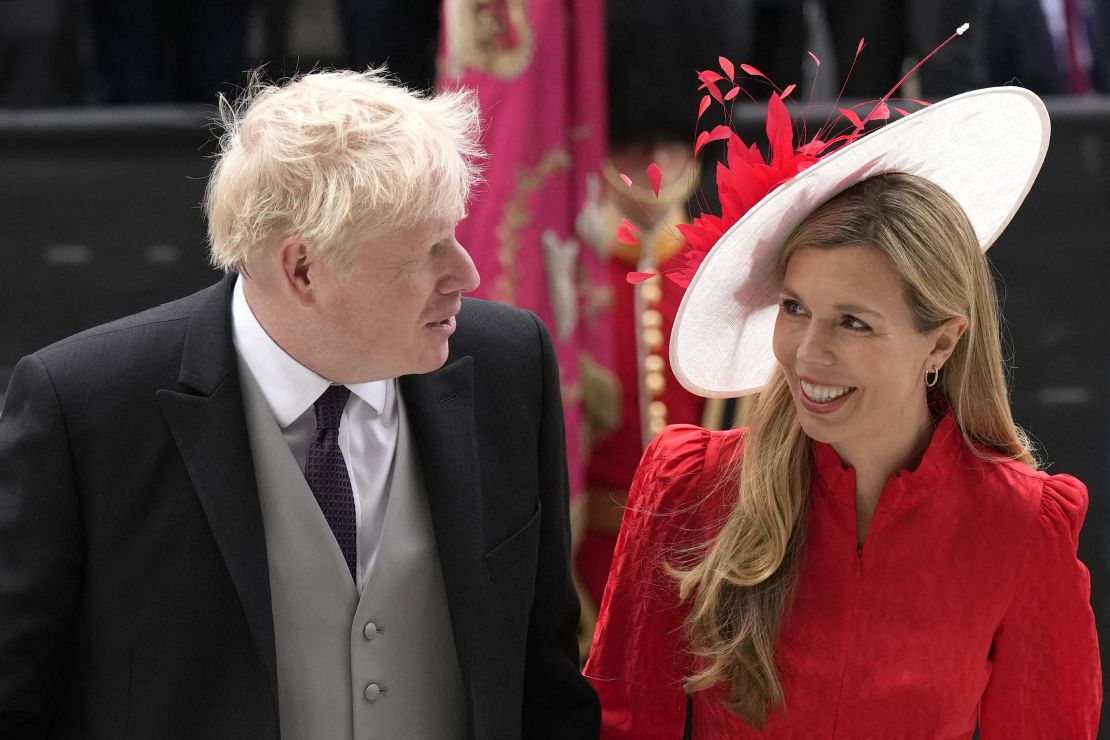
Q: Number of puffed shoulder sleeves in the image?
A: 2